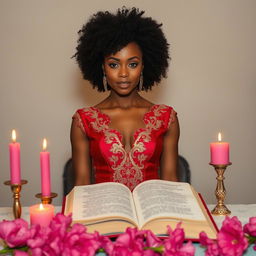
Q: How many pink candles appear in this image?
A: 4